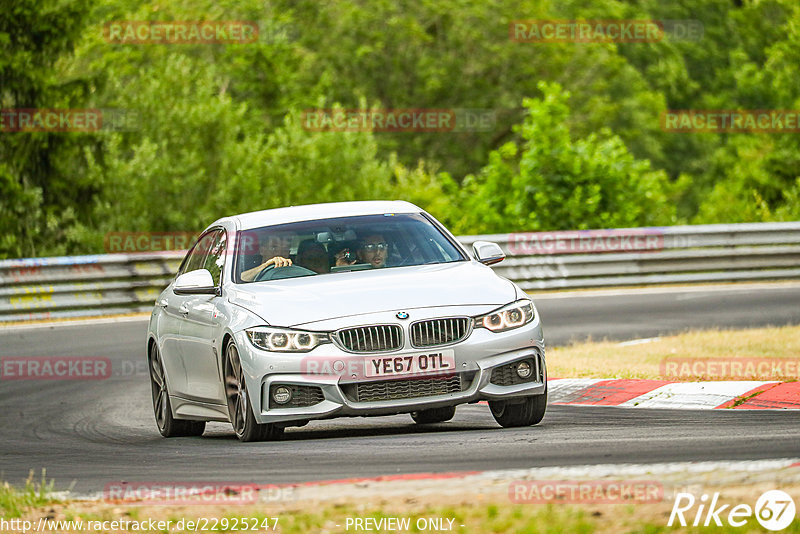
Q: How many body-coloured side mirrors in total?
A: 2